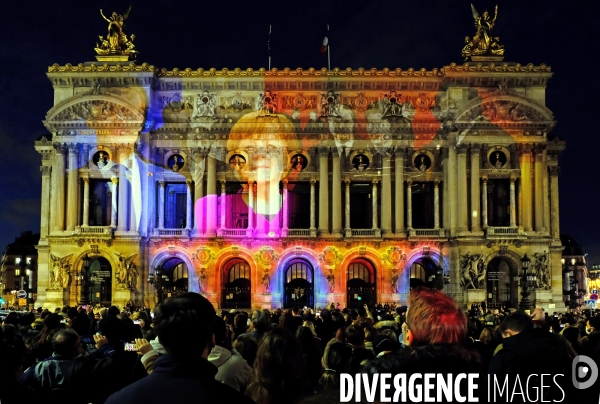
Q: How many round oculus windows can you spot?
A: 7